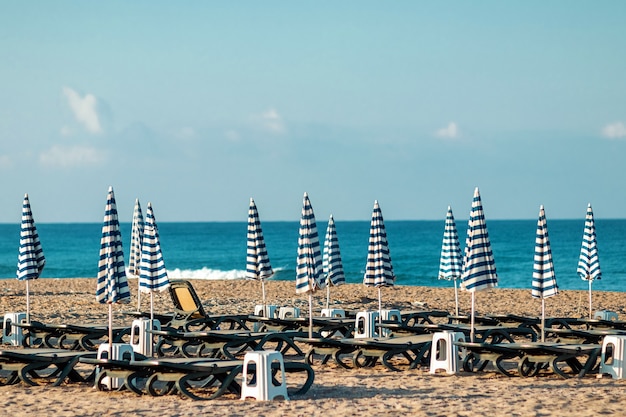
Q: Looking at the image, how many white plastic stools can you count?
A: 12